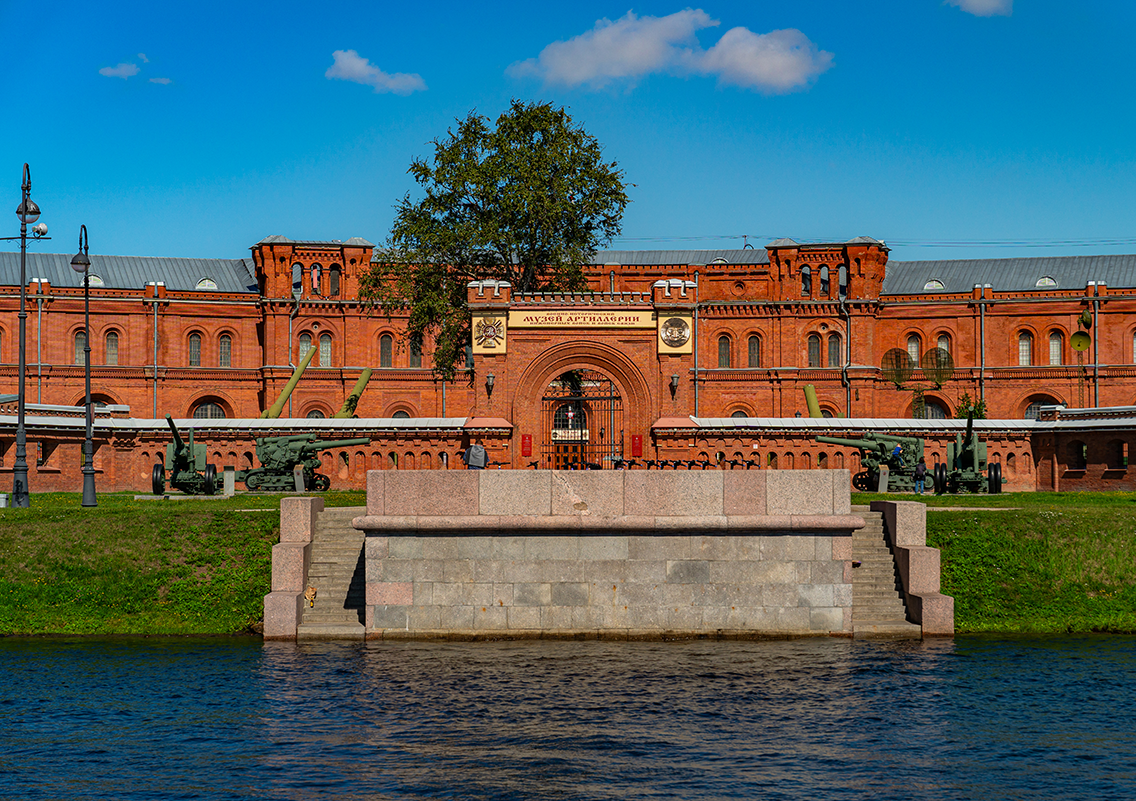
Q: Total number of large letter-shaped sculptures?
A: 0